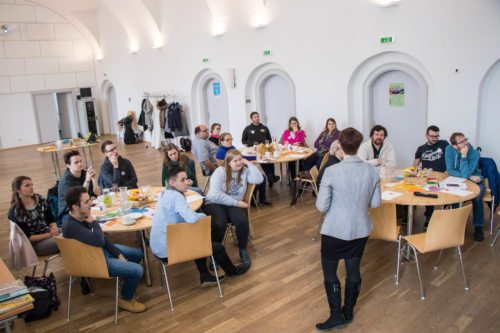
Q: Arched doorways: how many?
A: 5